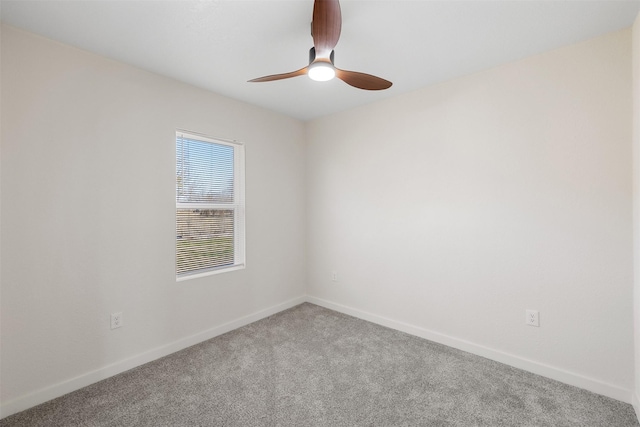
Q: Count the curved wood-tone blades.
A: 3